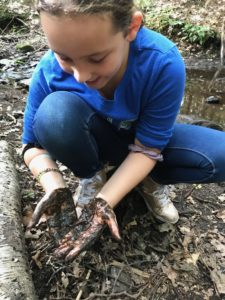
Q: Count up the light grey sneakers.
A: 2